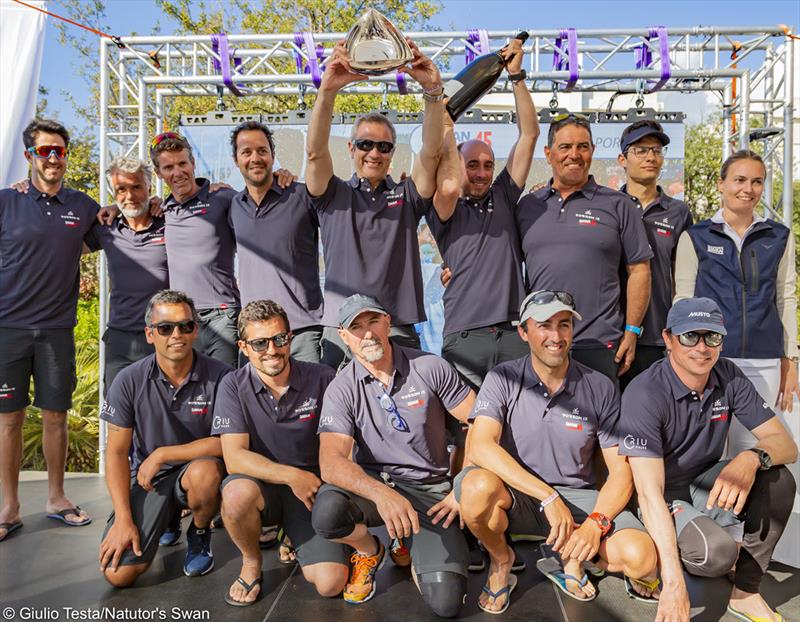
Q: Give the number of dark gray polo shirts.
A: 13